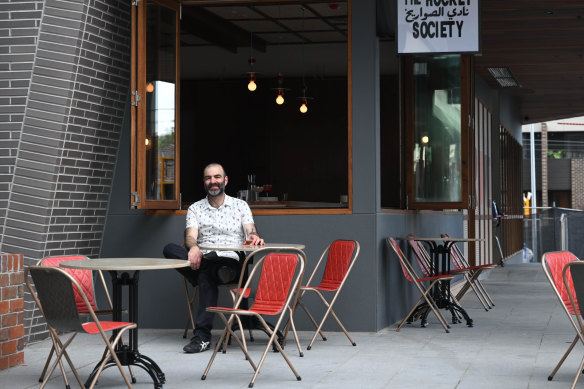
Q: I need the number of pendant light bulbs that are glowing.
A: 3